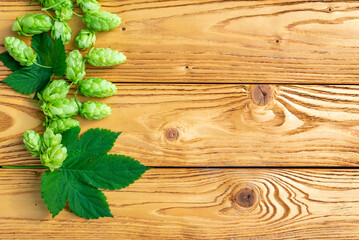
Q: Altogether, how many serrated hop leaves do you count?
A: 2